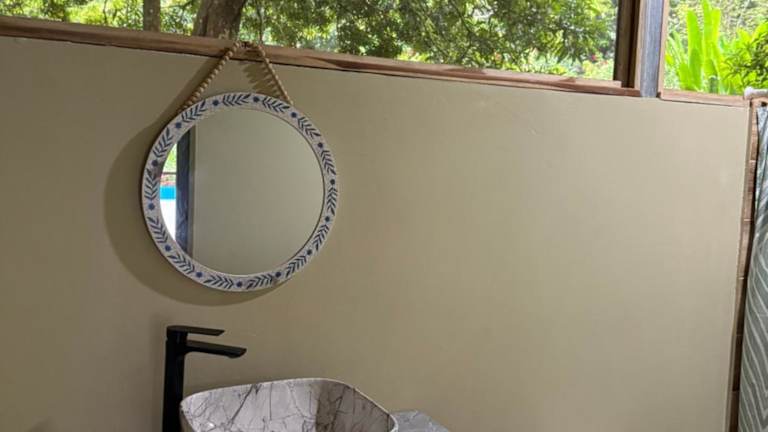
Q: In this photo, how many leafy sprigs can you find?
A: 14